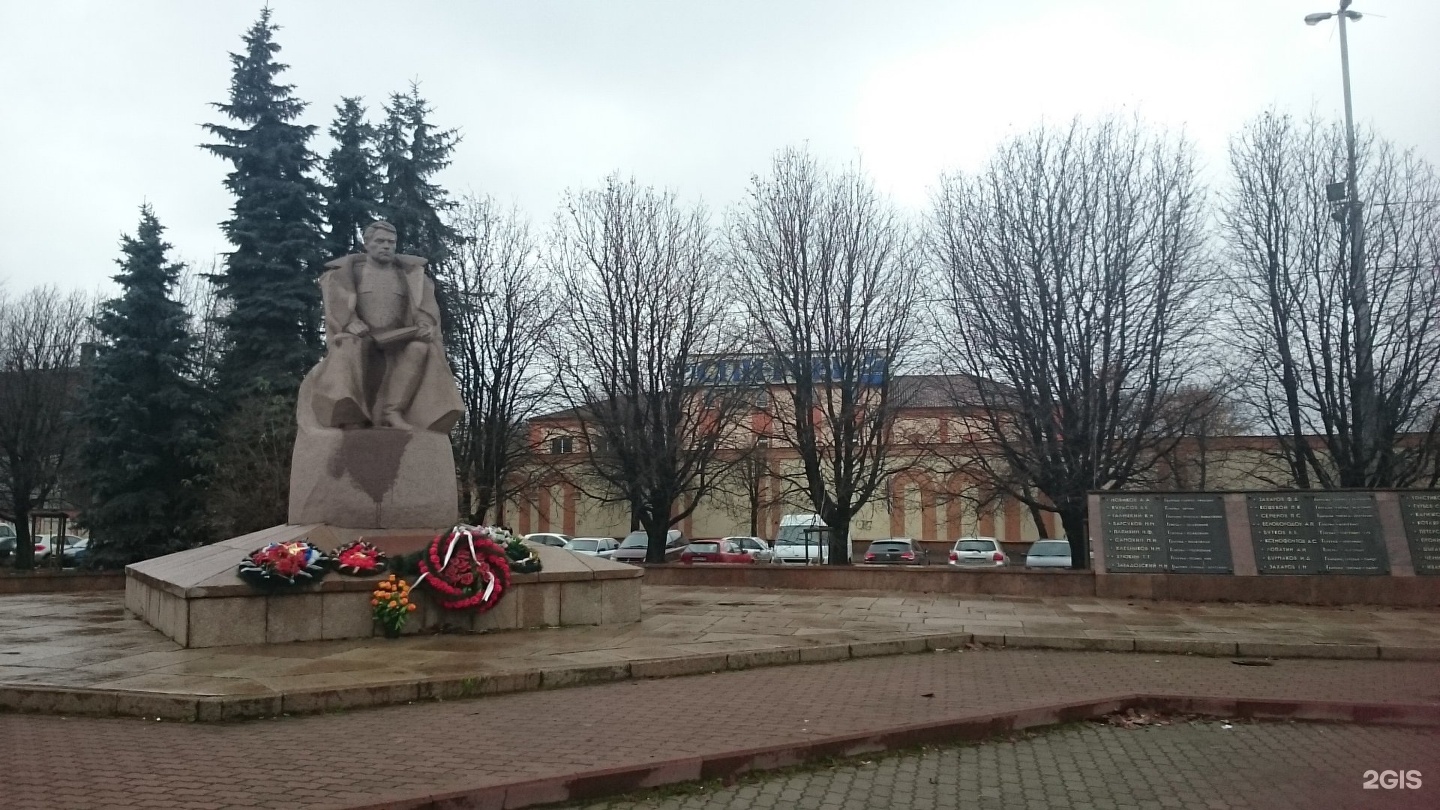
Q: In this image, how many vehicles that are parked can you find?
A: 12